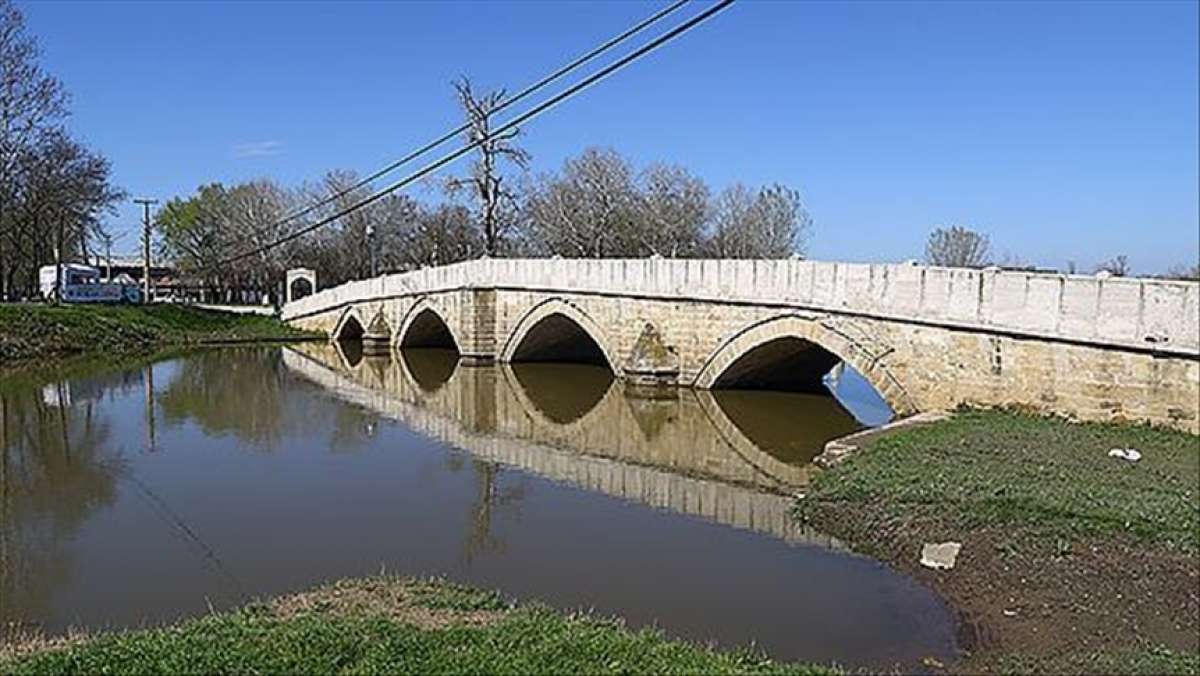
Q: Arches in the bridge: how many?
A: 4